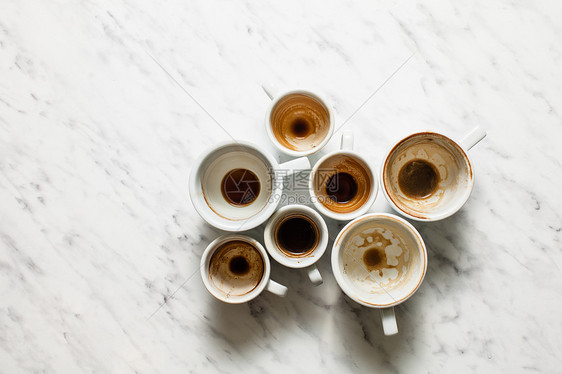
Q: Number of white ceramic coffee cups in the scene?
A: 7